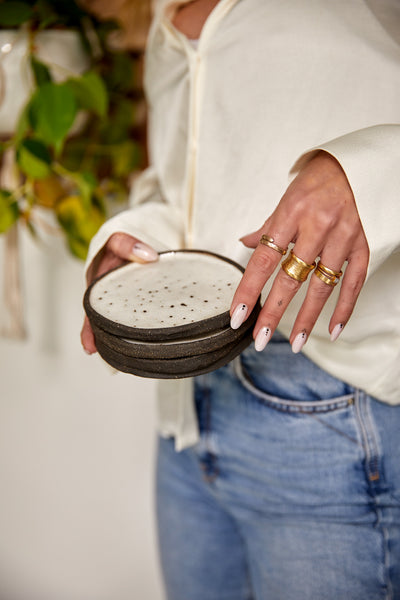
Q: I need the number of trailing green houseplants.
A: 1